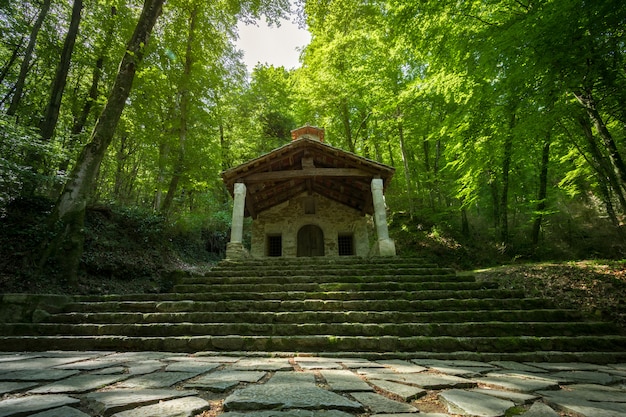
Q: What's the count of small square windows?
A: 2